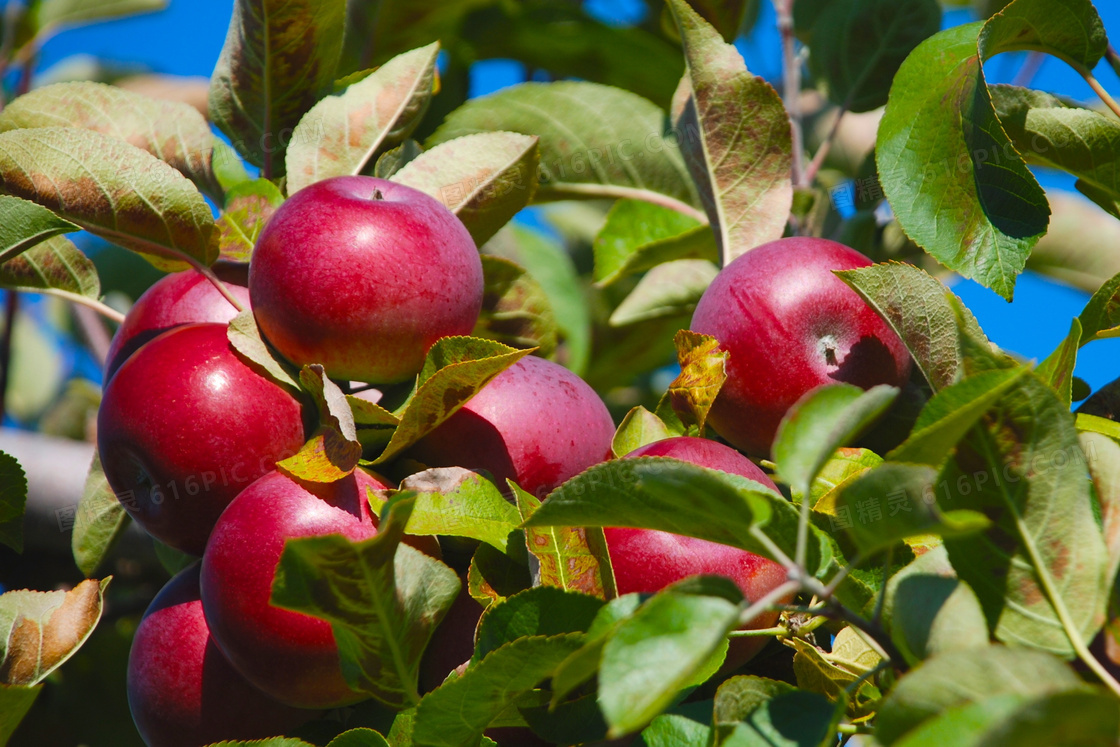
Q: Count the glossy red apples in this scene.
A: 8